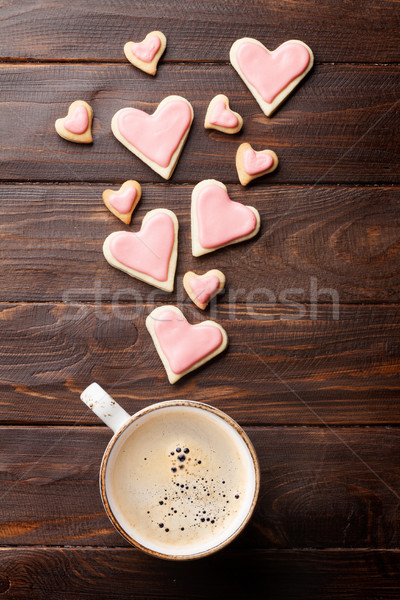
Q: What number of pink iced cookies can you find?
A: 11